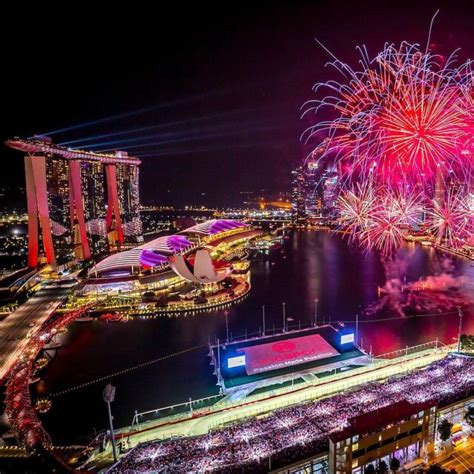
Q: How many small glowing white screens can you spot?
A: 2